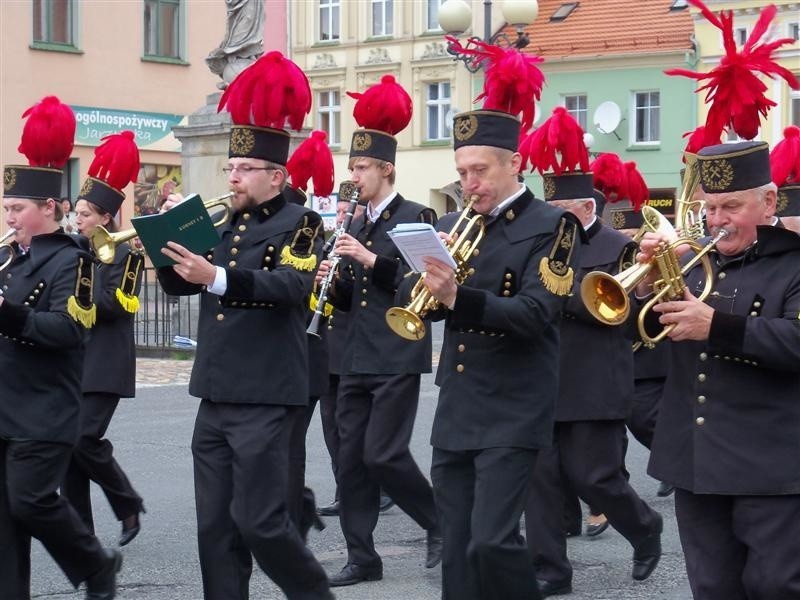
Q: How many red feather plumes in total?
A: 12